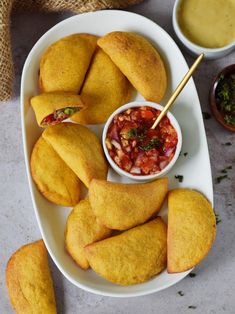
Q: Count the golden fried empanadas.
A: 11